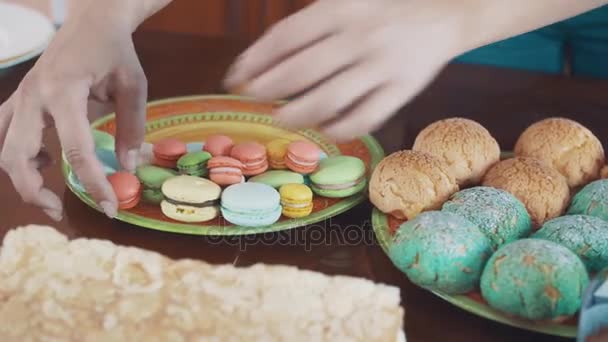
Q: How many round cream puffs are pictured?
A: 9